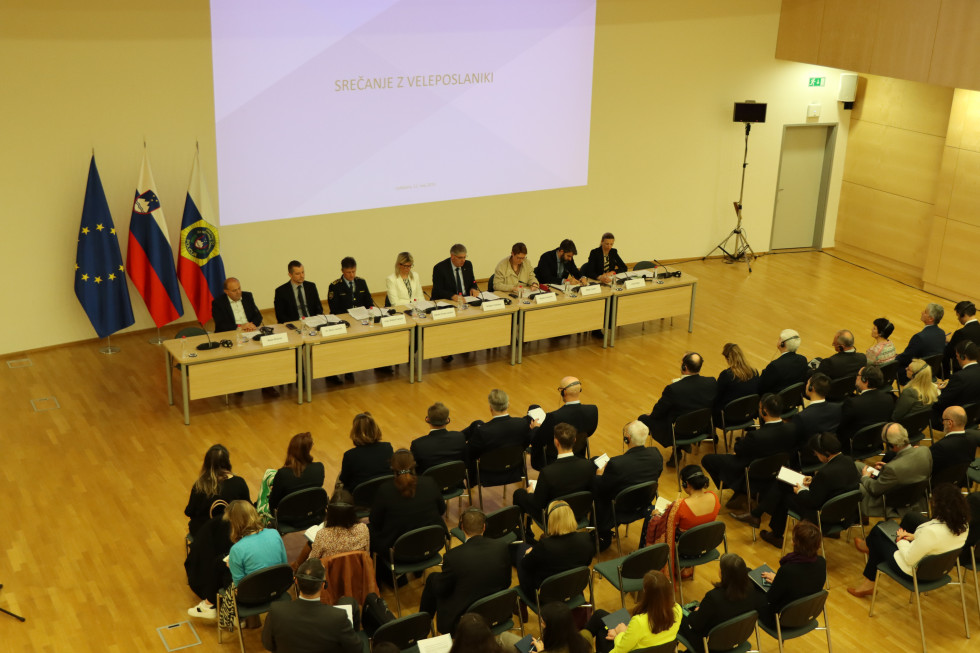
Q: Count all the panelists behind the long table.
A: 8